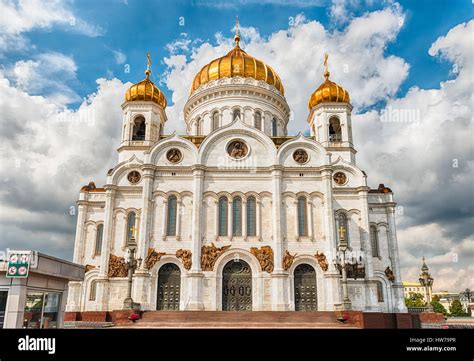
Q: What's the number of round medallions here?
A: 5